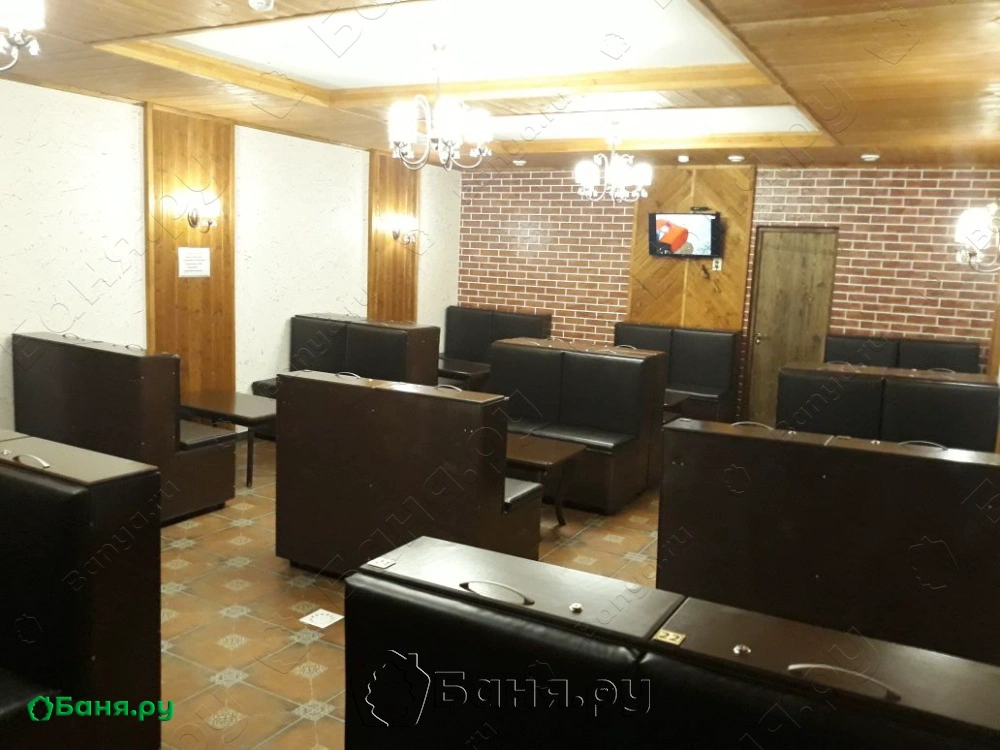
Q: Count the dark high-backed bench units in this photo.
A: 11